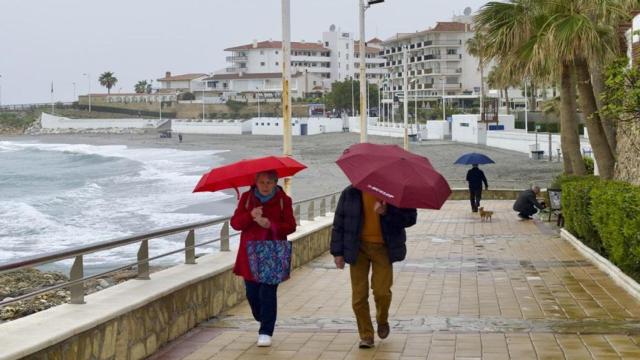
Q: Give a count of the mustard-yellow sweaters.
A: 1